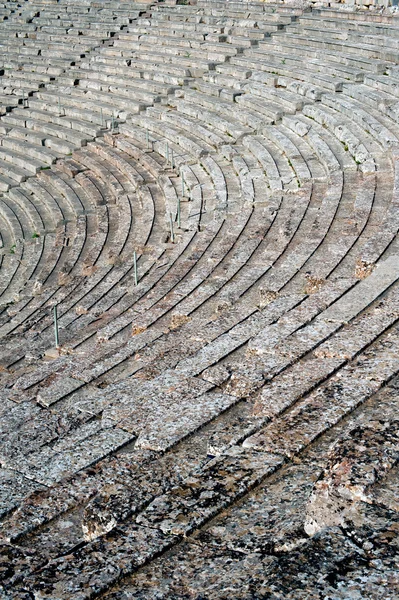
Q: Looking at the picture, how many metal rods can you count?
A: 12